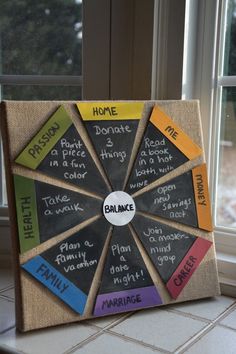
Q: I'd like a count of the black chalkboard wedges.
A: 8